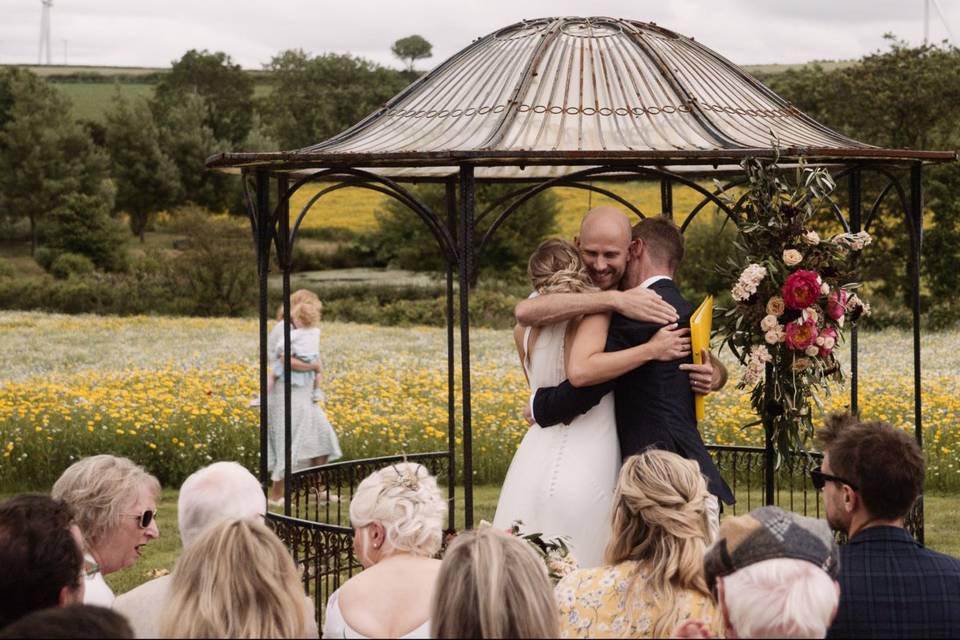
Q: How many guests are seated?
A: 10